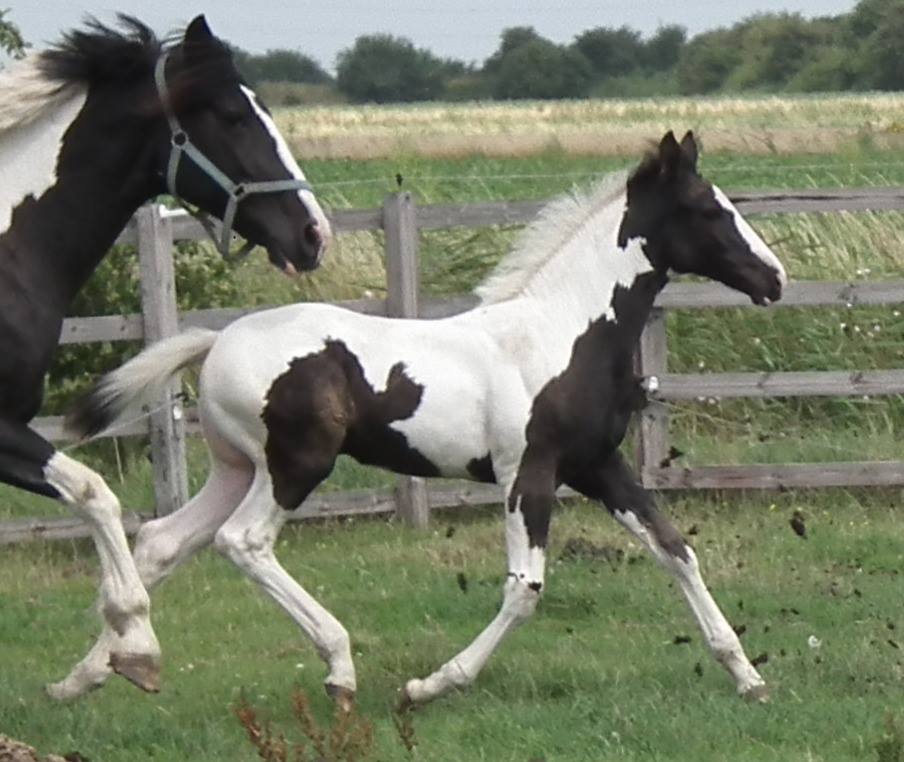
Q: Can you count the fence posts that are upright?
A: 3